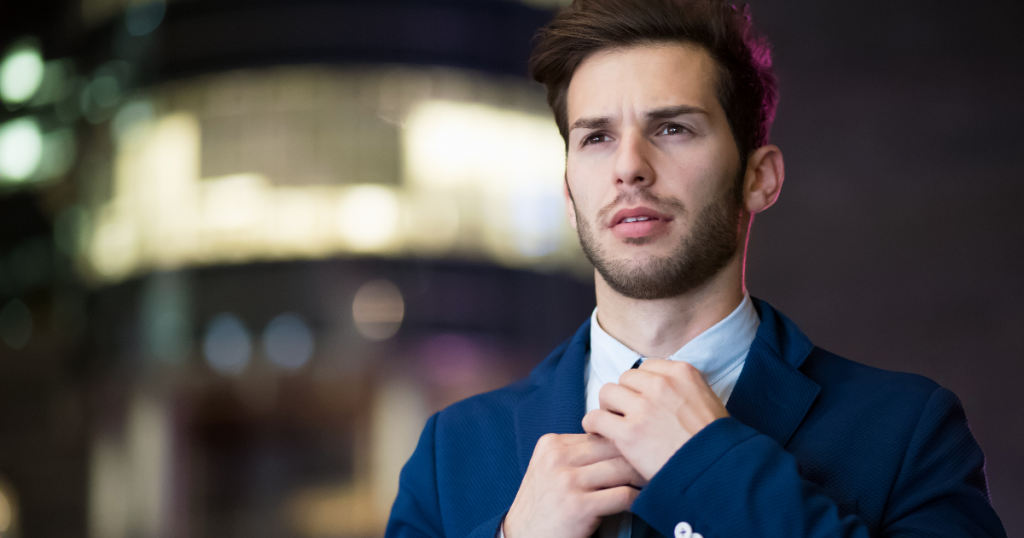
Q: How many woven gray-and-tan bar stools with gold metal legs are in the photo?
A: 0